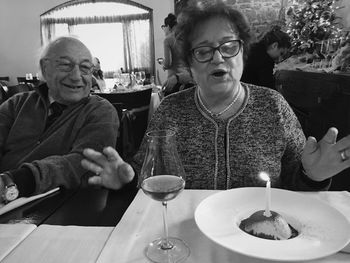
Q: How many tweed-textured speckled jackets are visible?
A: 1